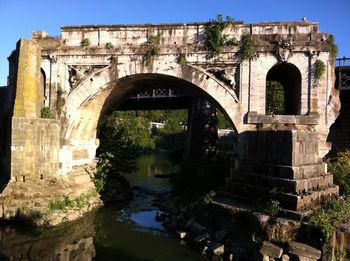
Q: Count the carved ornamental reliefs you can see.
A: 3